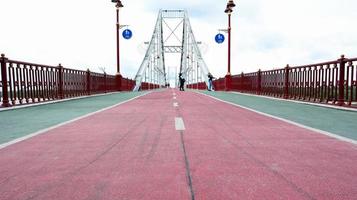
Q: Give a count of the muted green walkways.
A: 2